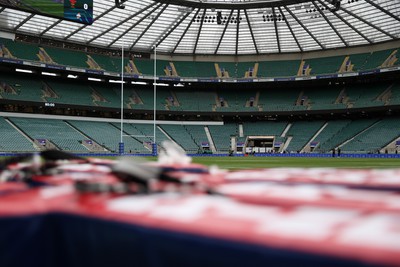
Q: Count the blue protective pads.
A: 2